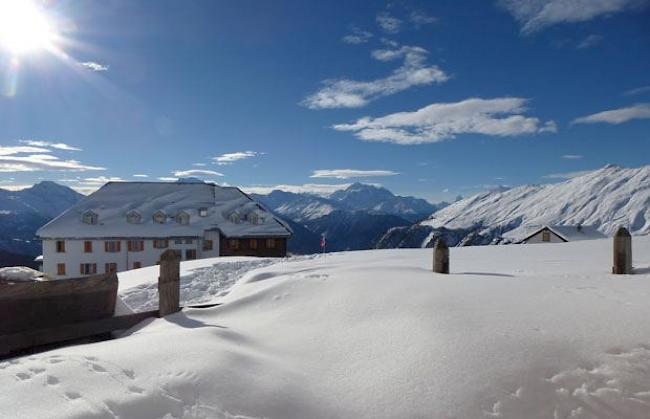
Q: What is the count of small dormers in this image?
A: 6